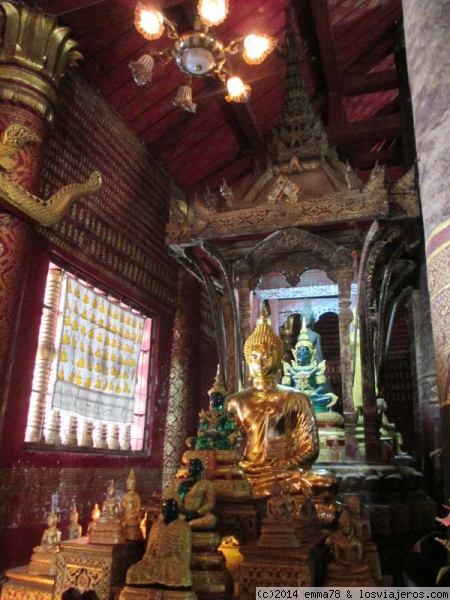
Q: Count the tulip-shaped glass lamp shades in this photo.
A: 6